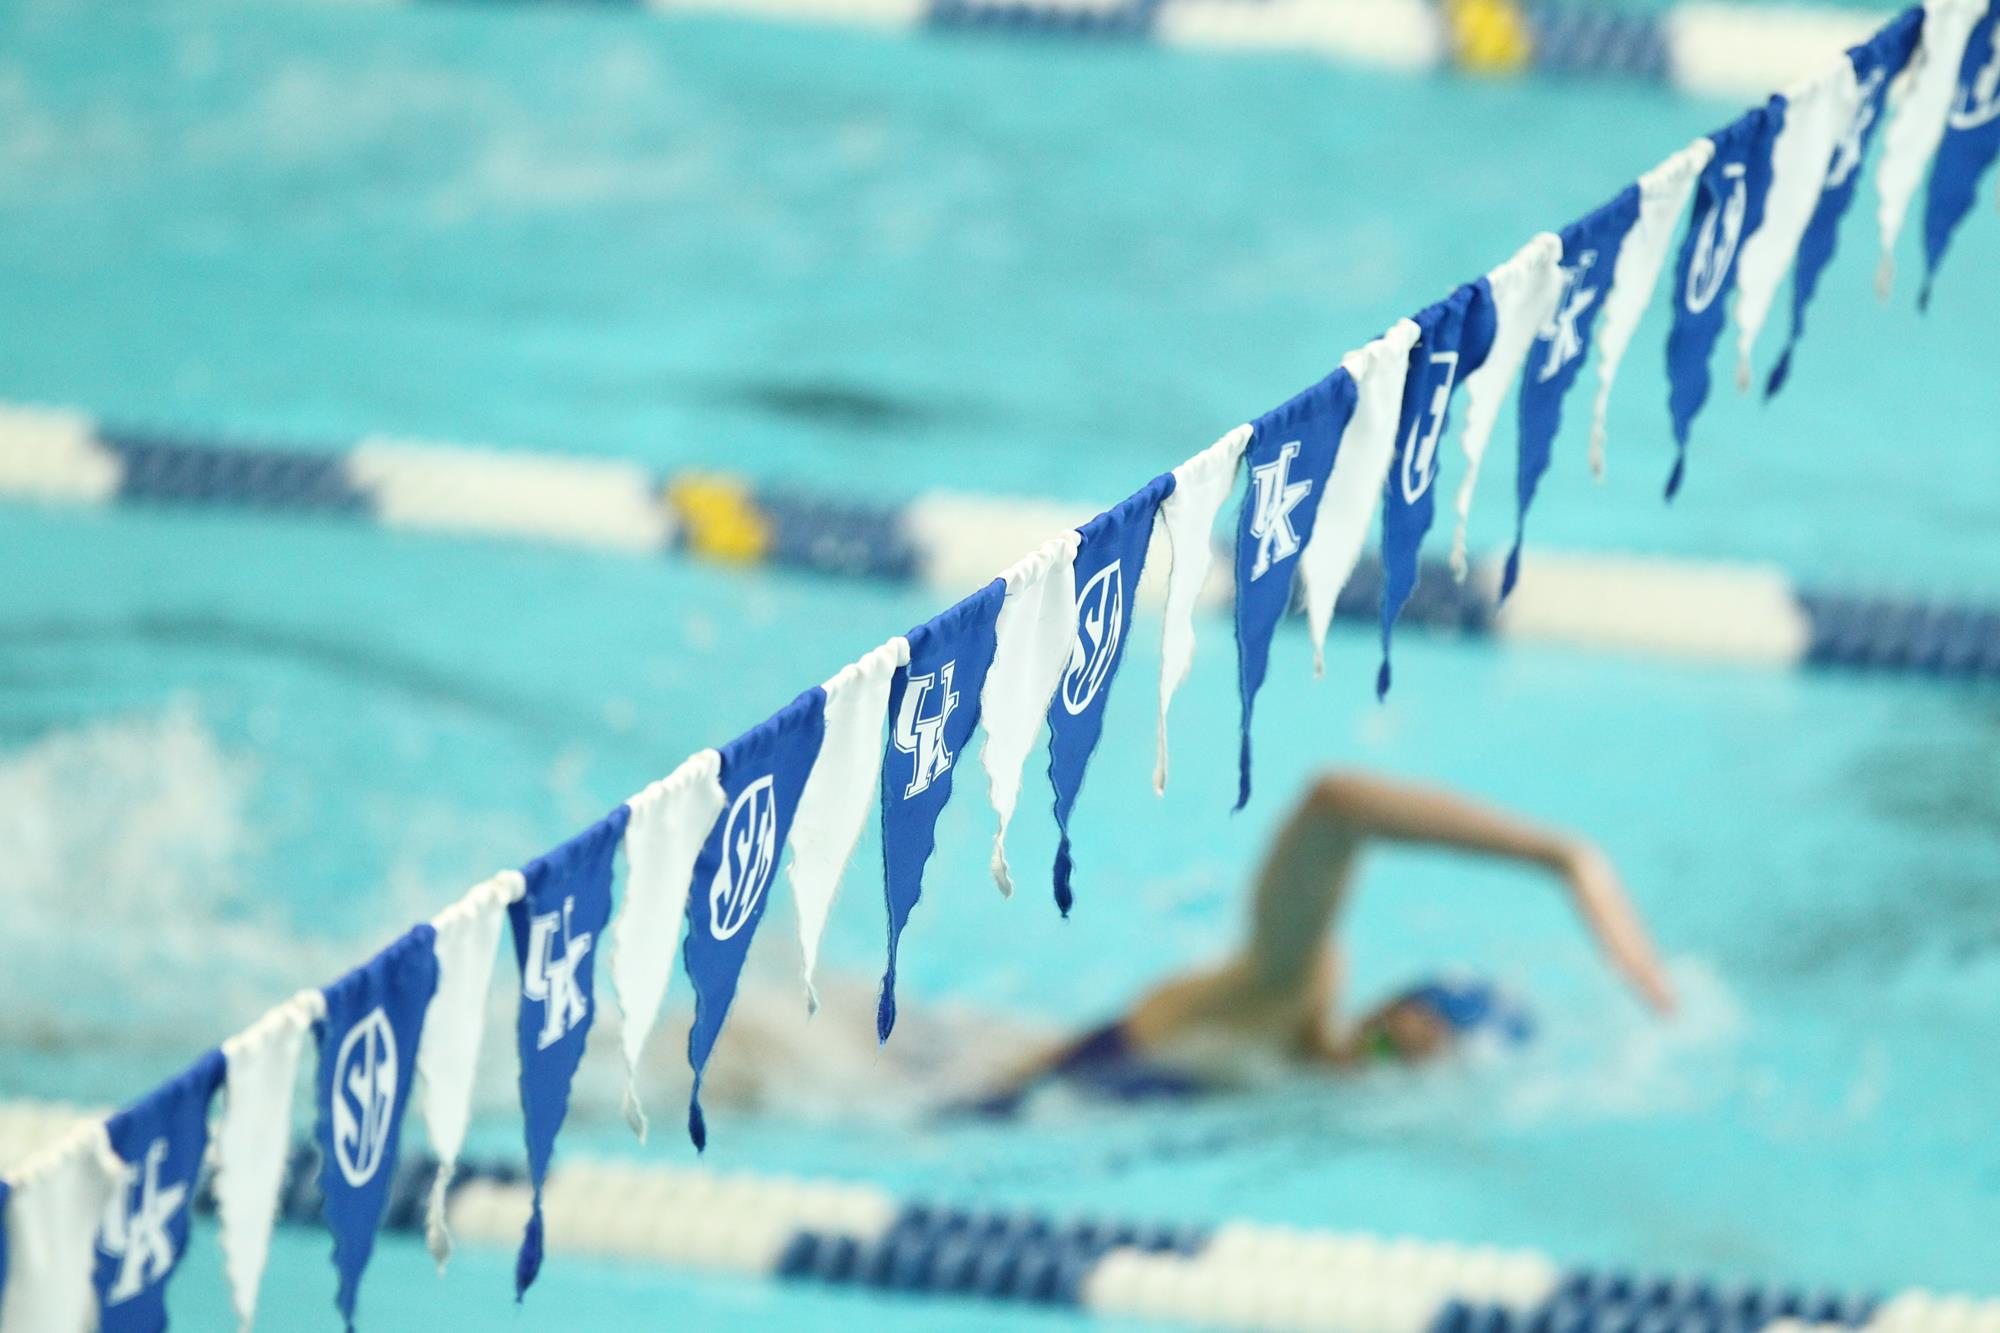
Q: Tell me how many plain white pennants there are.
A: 12